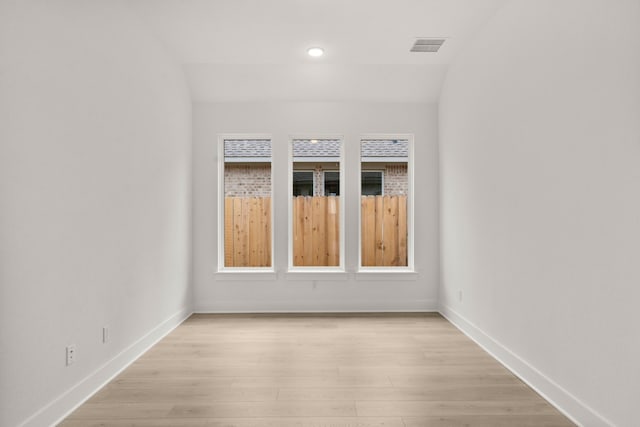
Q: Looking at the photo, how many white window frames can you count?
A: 3